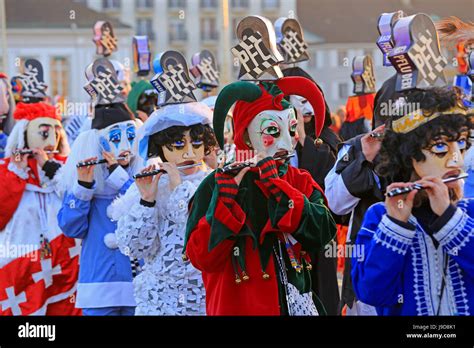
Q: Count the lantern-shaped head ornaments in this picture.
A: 11